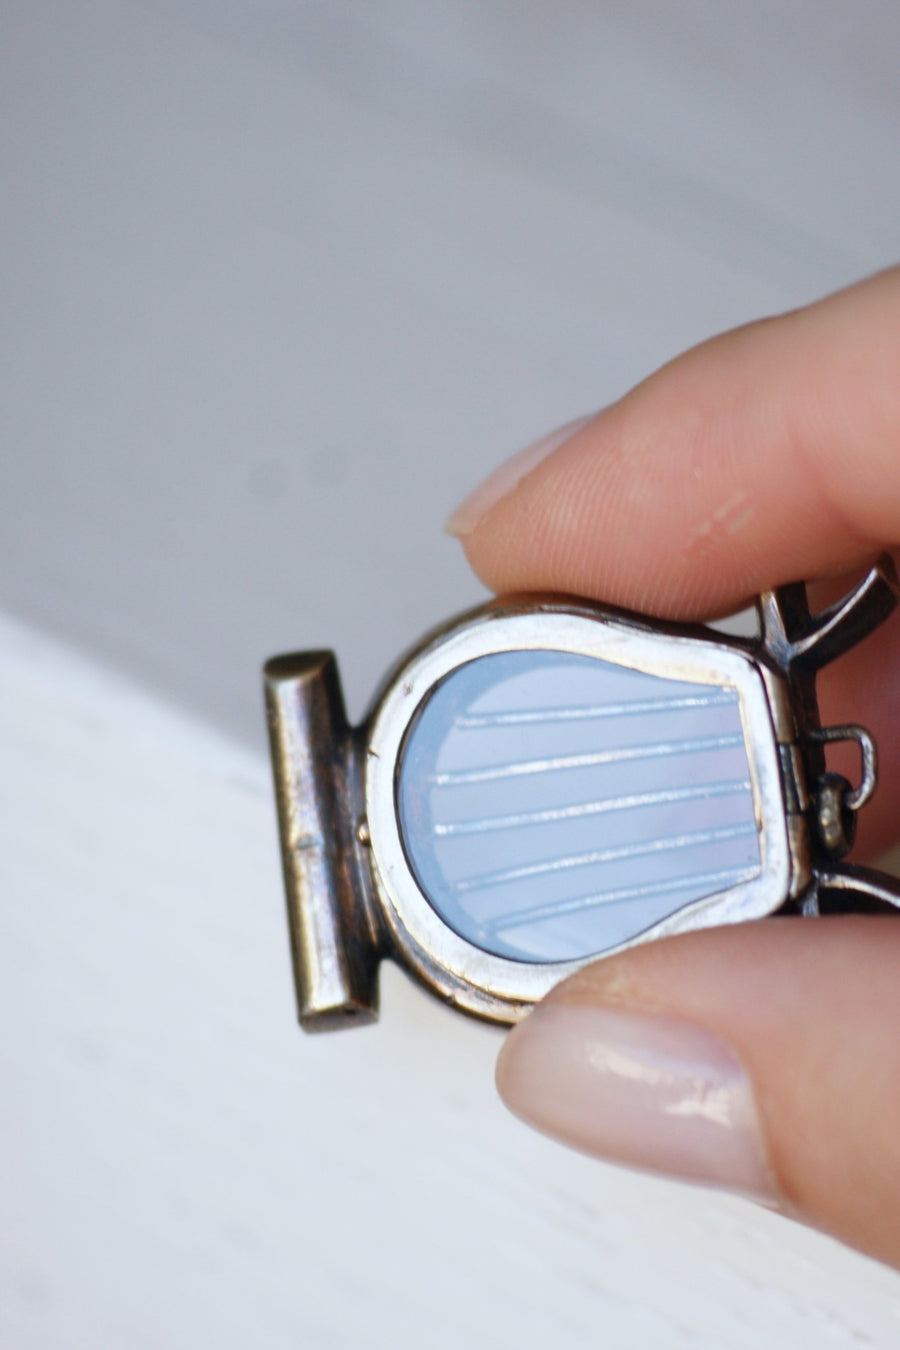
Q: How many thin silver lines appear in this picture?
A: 5